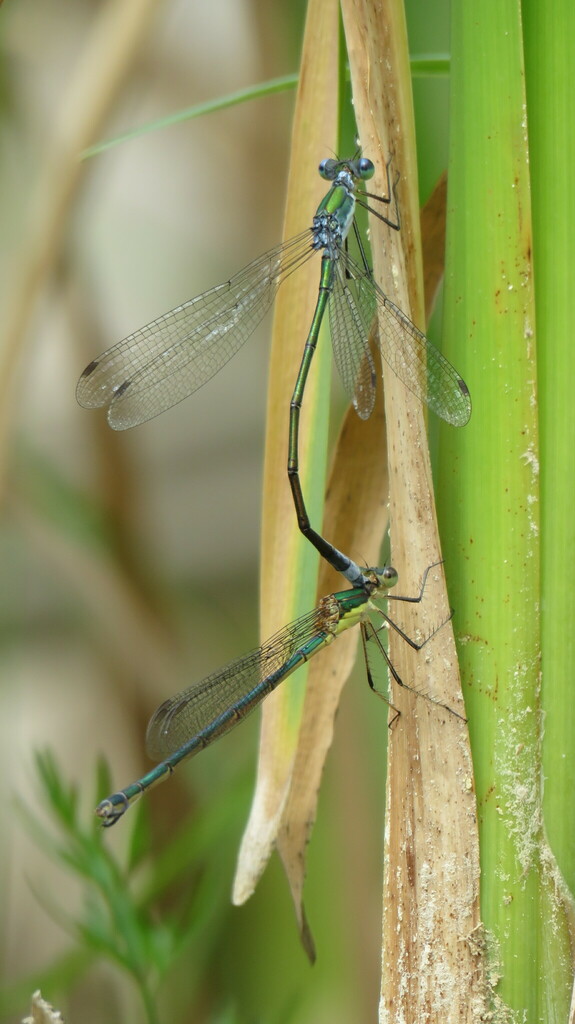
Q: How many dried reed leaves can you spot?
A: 3